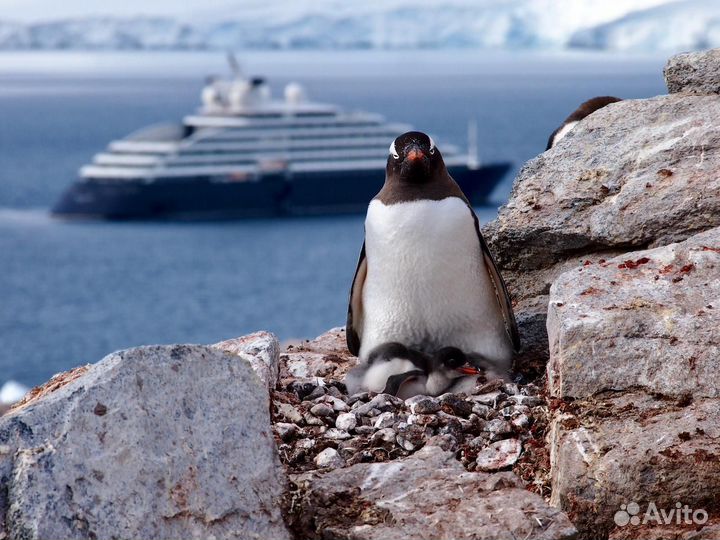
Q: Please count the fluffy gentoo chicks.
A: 2